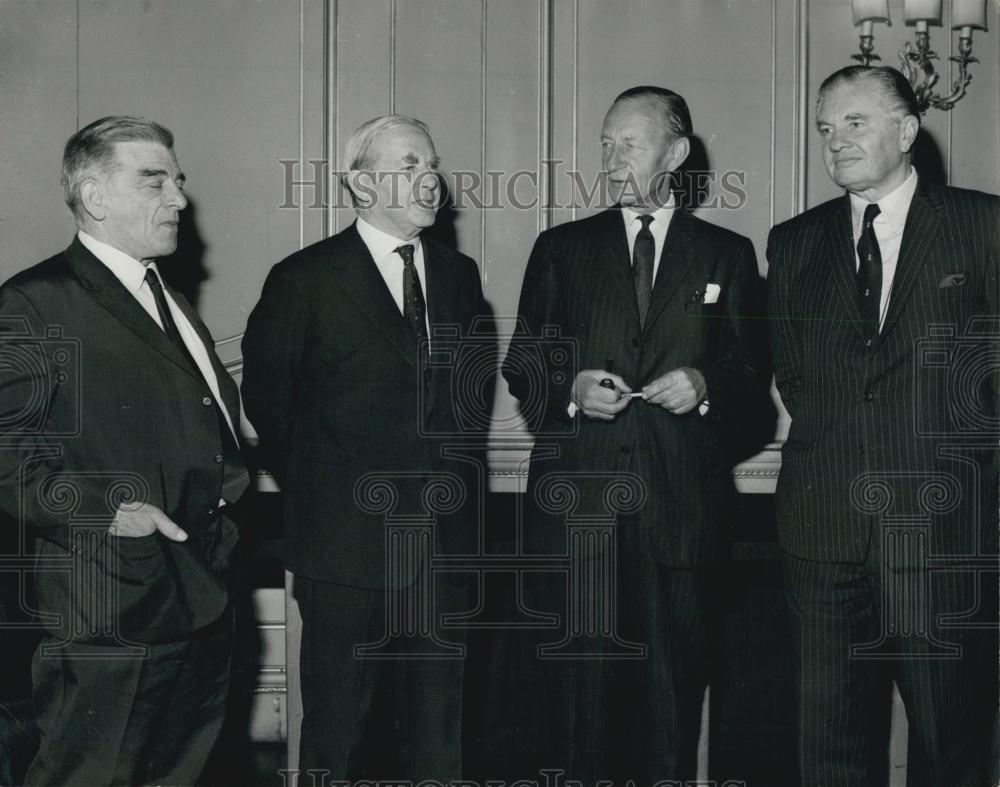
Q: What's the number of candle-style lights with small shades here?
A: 3